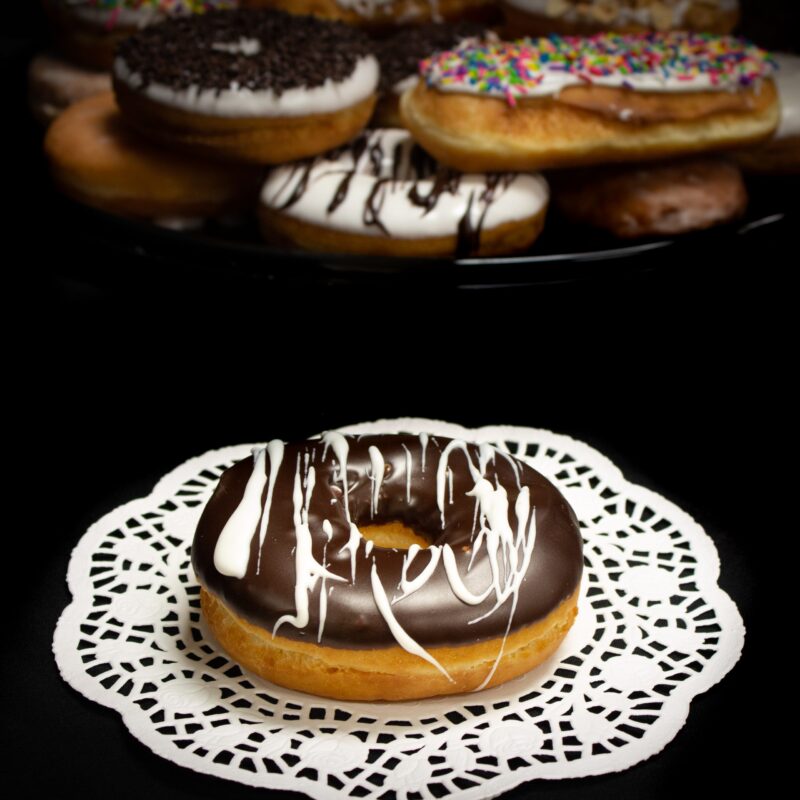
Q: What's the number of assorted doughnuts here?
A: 12